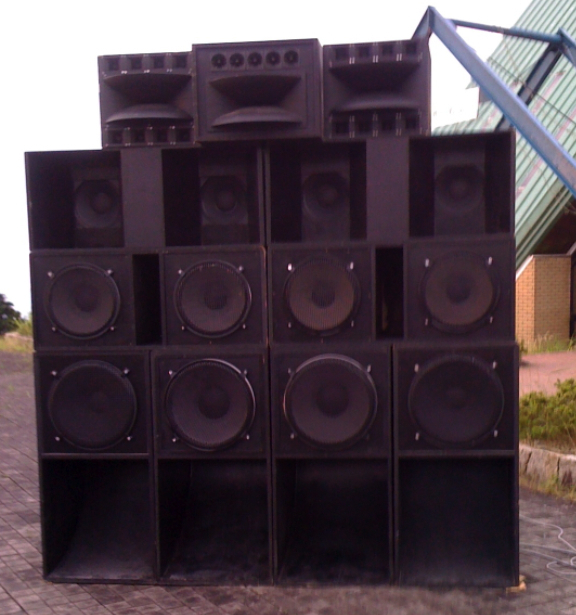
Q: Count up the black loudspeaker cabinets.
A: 11